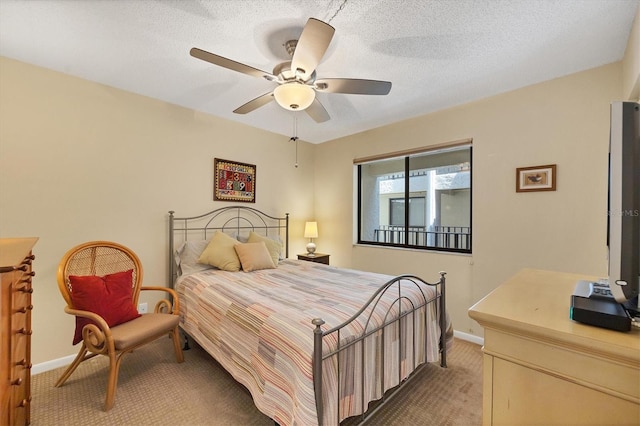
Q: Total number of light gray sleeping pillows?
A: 2